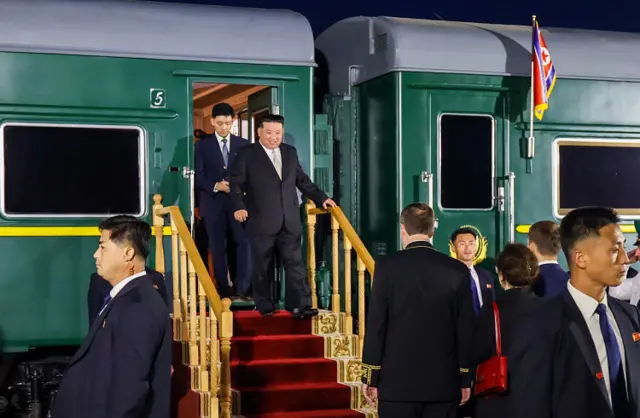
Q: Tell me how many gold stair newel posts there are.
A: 3